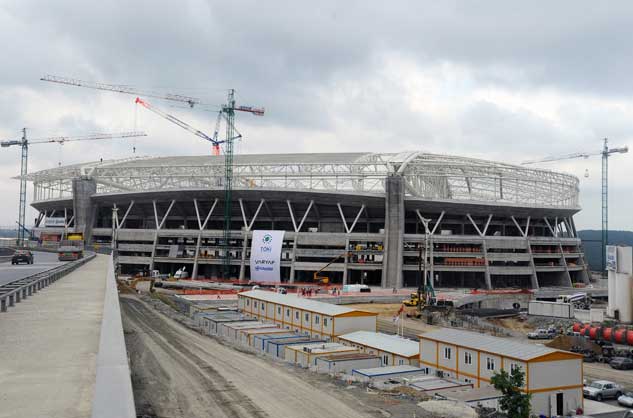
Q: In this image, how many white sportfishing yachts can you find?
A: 0